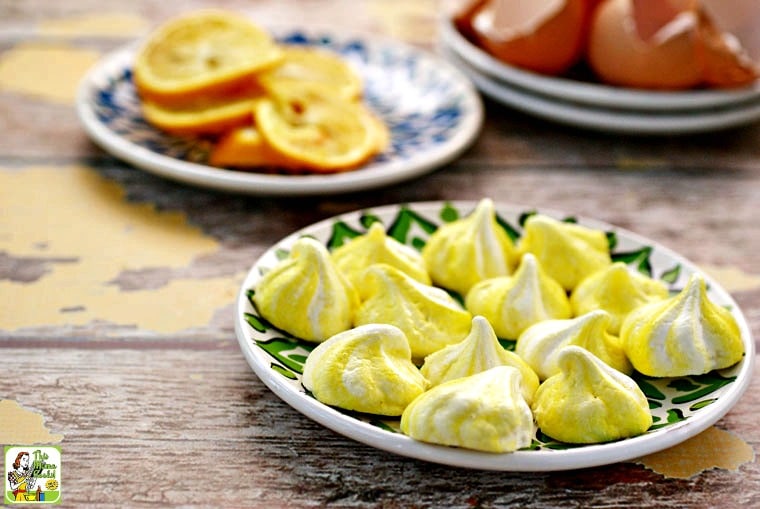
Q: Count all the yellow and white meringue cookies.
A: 13